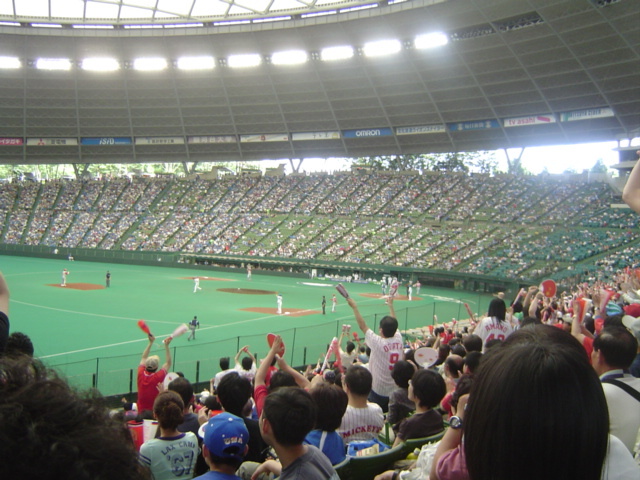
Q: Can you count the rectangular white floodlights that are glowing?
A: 10